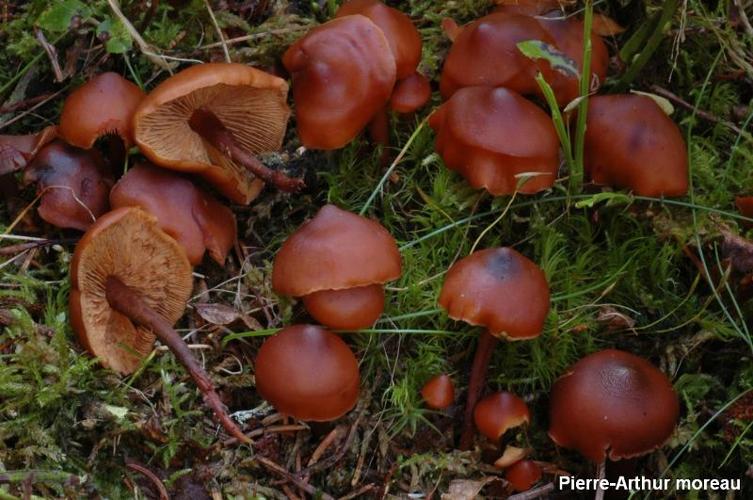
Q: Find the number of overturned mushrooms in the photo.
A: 2